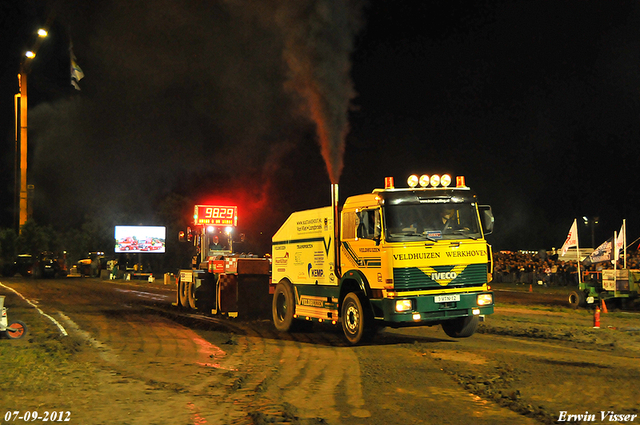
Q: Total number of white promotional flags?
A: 3